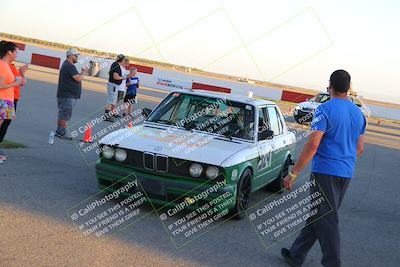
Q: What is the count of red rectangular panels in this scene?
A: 5